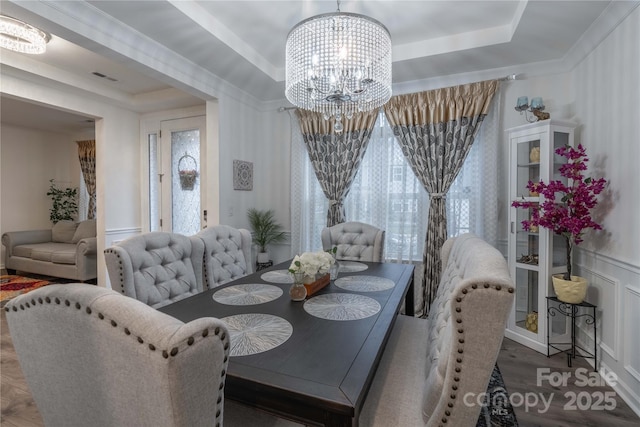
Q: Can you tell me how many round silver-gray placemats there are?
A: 6